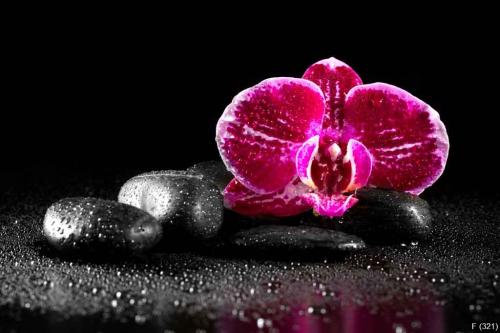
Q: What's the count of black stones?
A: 5